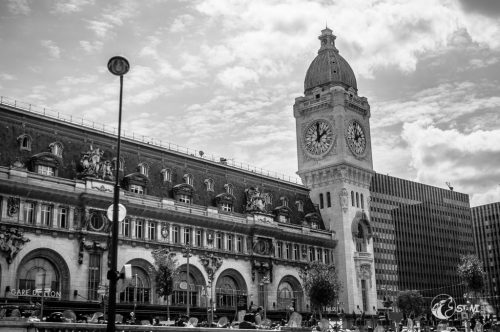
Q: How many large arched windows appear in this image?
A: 5